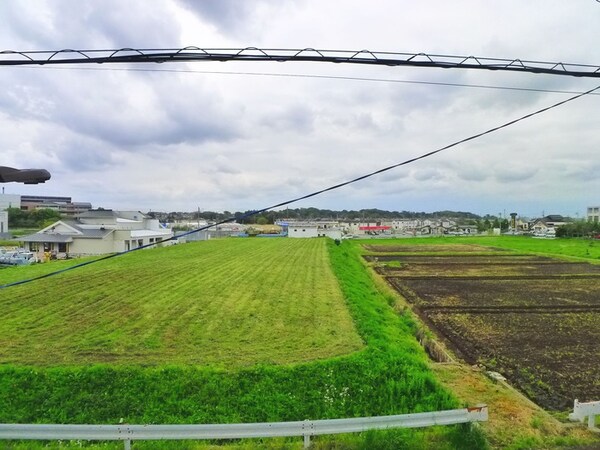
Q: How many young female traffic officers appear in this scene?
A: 0